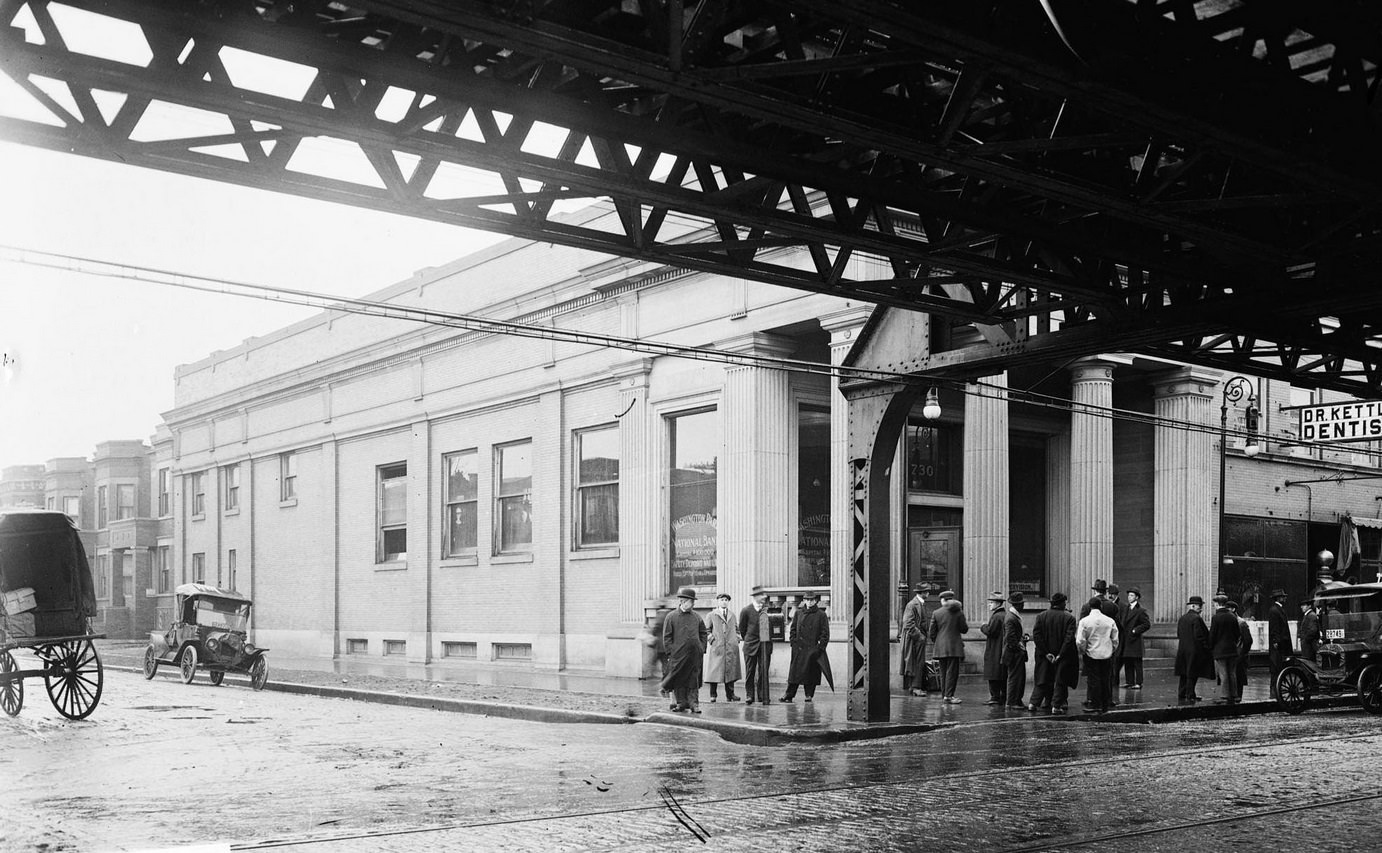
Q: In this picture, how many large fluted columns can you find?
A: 5